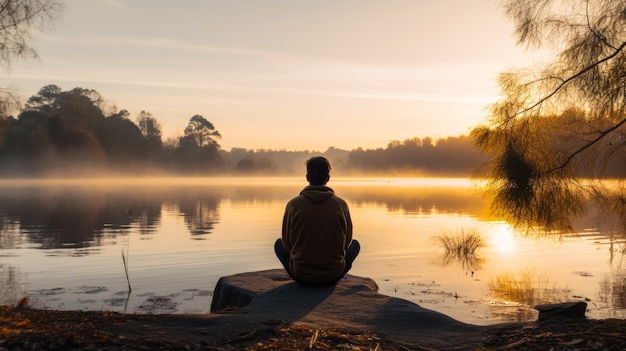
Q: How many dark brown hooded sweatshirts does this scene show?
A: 1